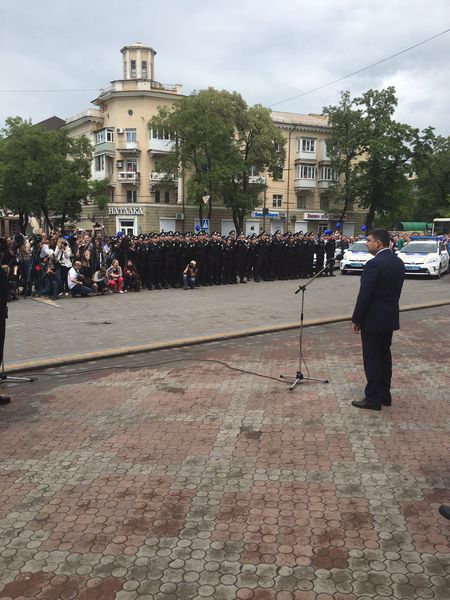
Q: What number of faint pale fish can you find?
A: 0